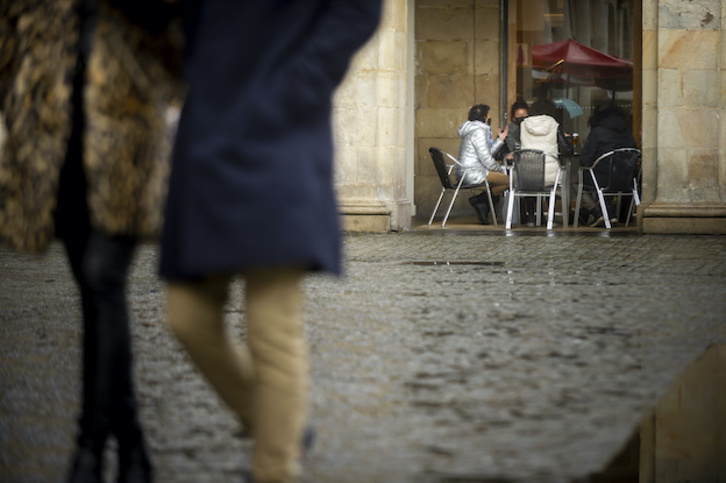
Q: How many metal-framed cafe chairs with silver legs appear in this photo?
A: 3